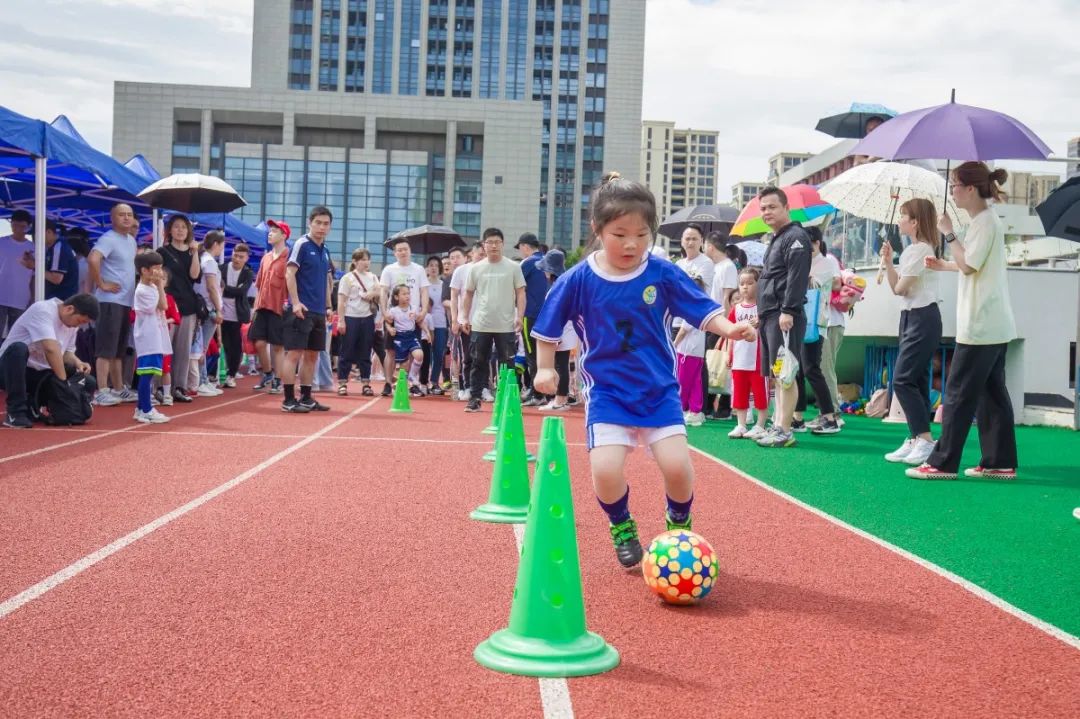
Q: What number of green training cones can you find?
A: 5